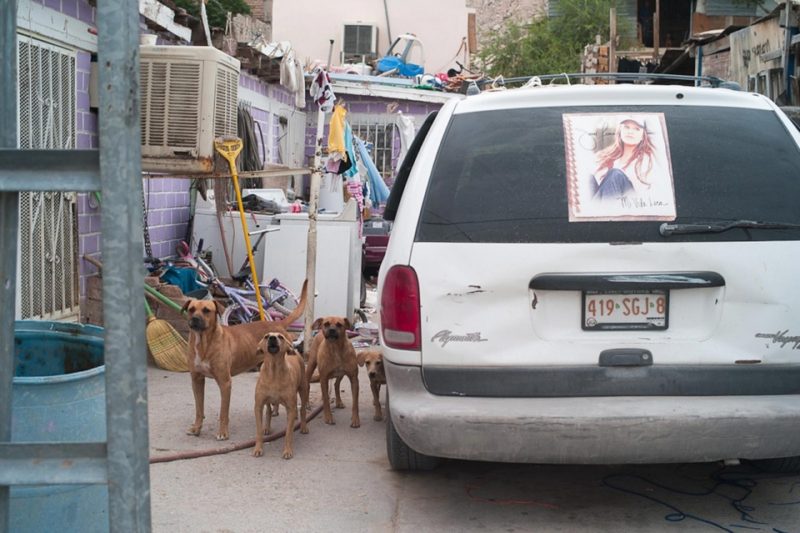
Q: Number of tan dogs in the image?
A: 4